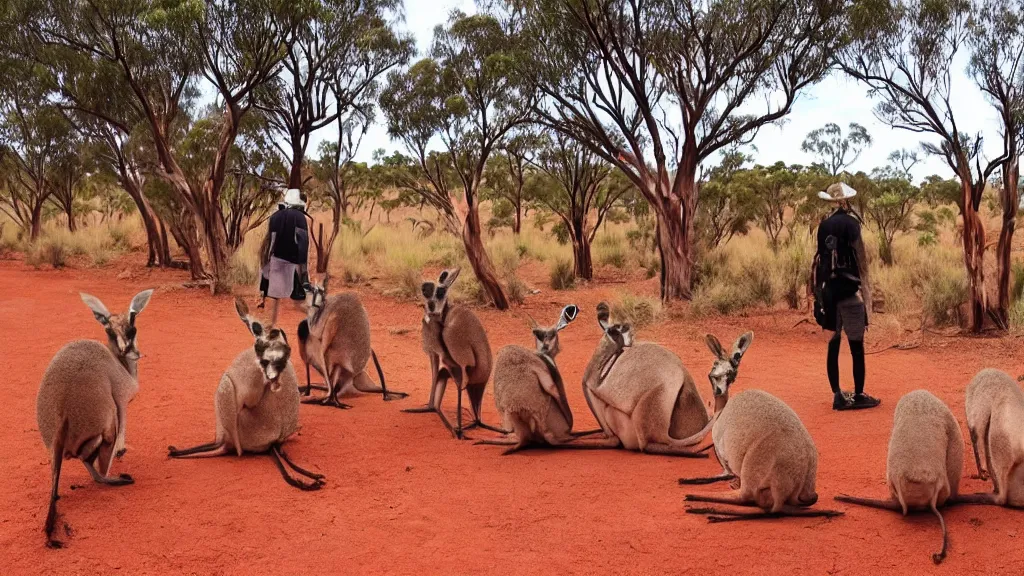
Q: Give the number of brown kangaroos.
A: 9